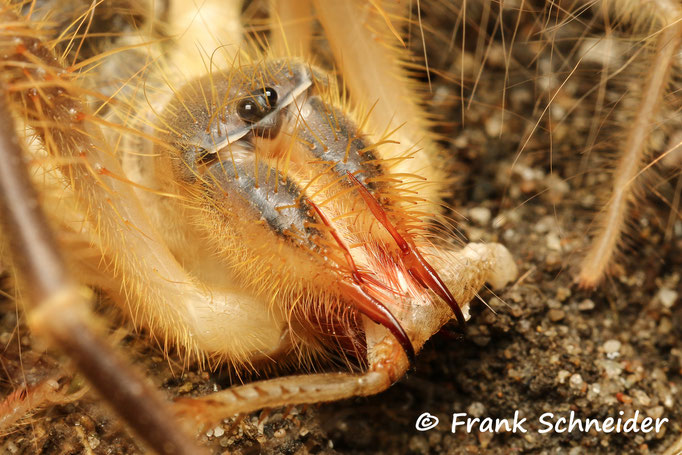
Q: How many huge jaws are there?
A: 2